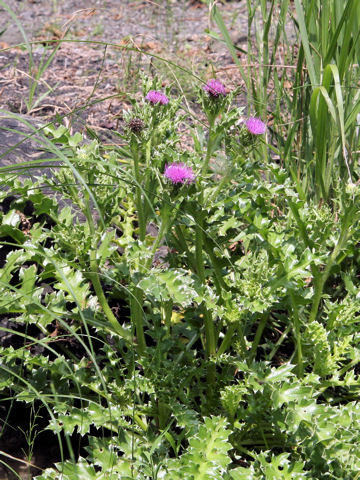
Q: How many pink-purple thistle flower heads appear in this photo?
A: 4